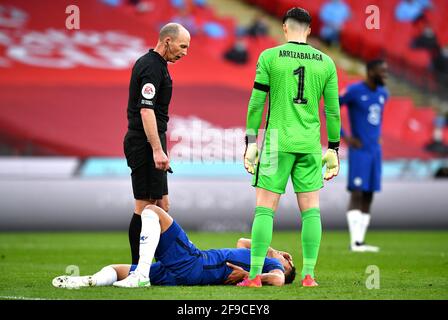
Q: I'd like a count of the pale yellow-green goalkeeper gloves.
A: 2